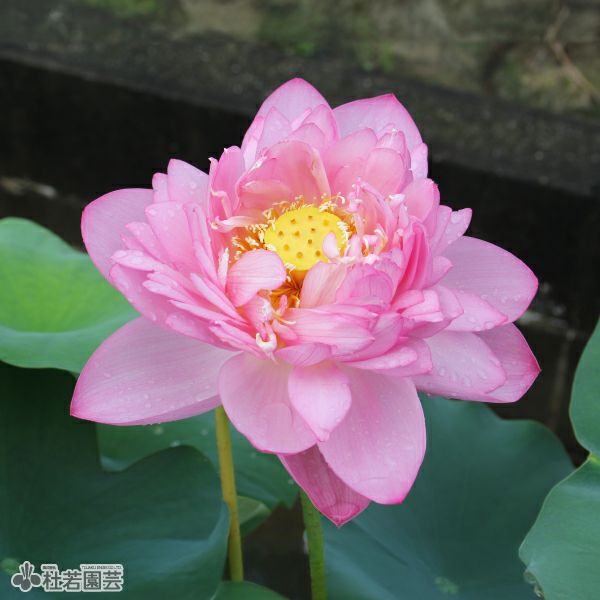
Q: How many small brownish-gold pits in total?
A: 10